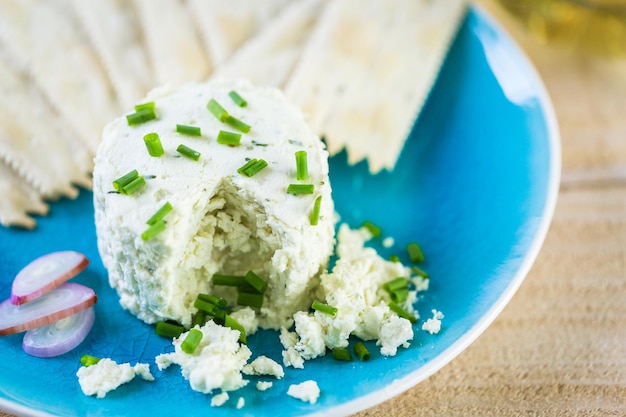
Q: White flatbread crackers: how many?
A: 8